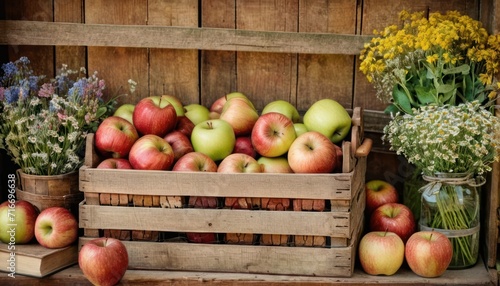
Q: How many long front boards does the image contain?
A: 3